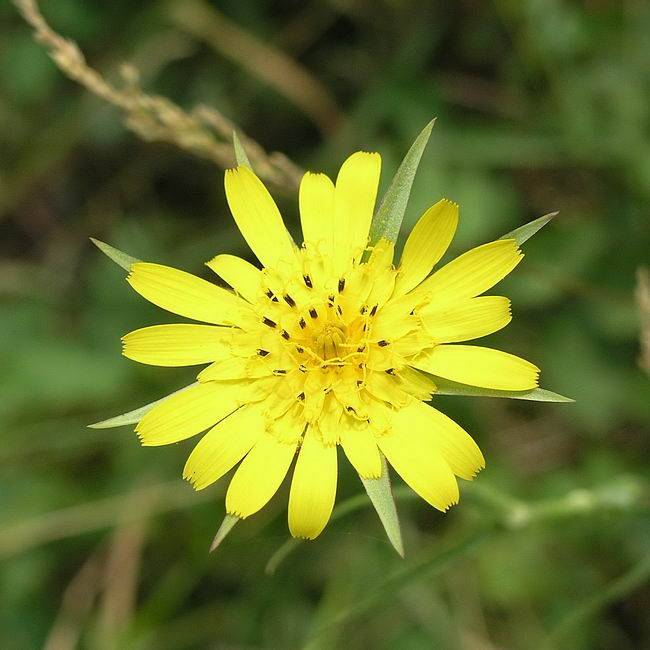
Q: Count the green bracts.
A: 8